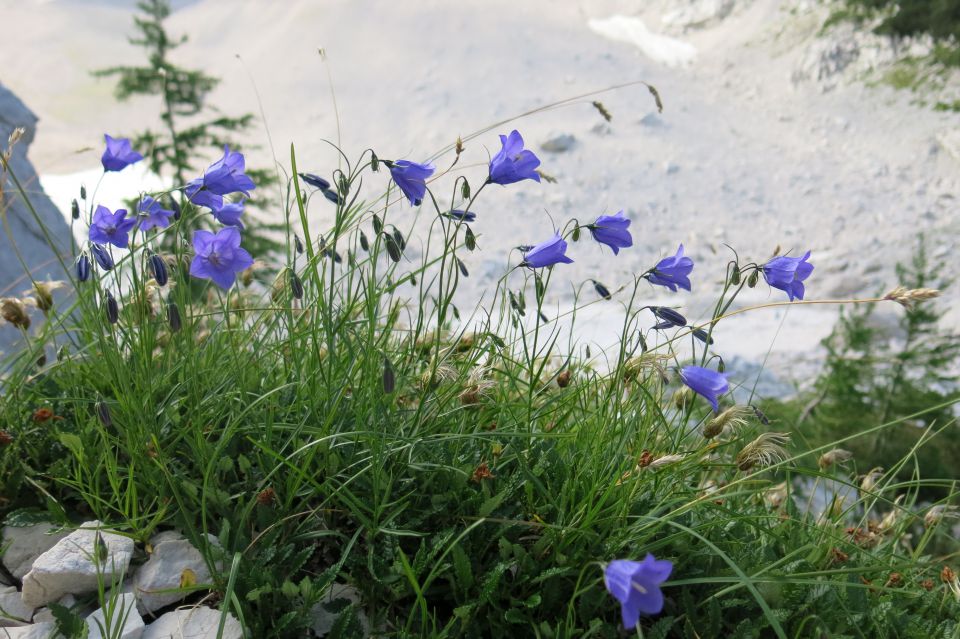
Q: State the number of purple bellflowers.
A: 15